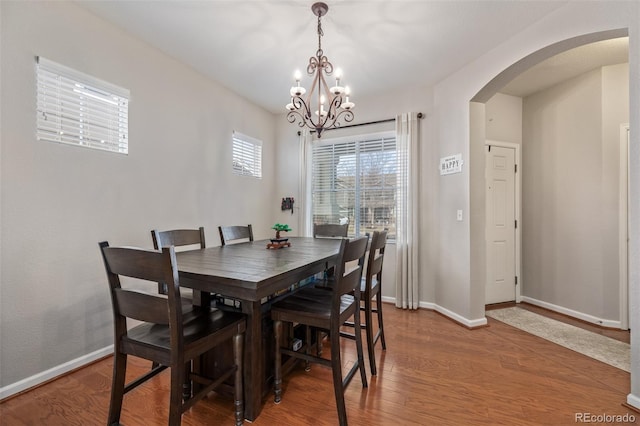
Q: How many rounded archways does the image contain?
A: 1